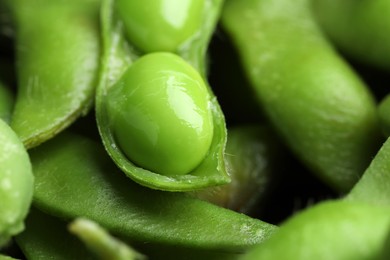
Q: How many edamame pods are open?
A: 1